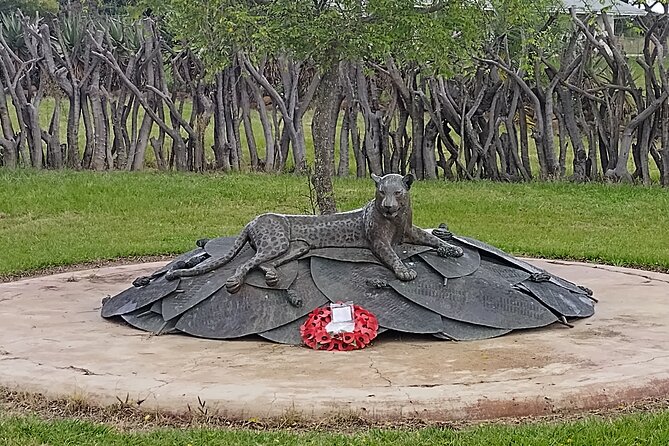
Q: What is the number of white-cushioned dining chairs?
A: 0